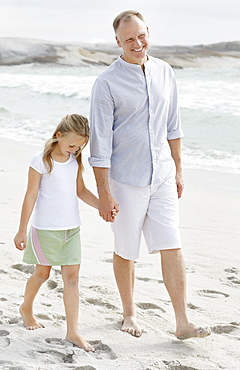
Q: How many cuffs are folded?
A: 2